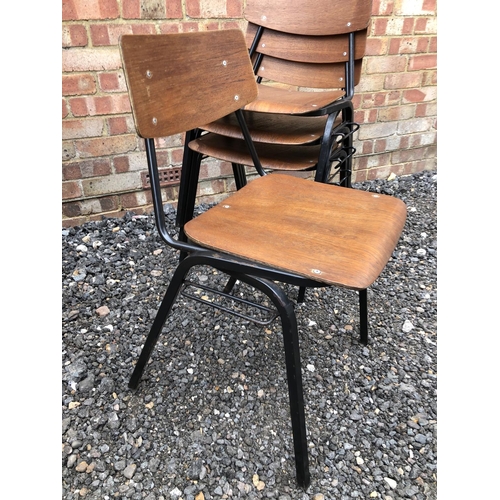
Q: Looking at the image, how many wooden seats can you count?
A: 4